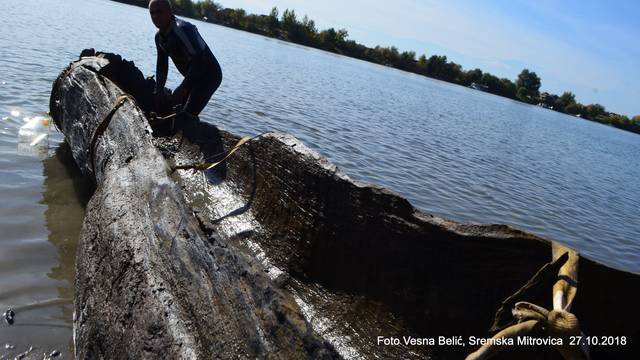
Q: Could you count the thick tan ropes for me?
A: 1